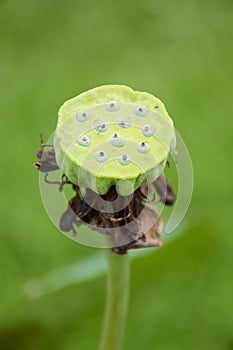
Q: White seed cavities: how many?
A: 11